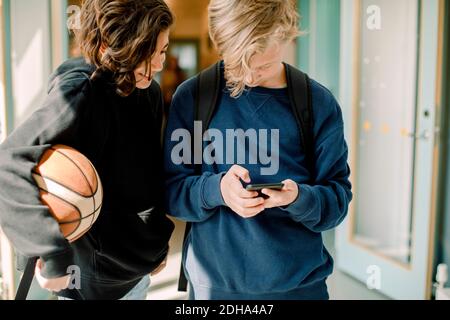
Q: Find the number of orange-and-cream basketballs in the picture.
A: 1